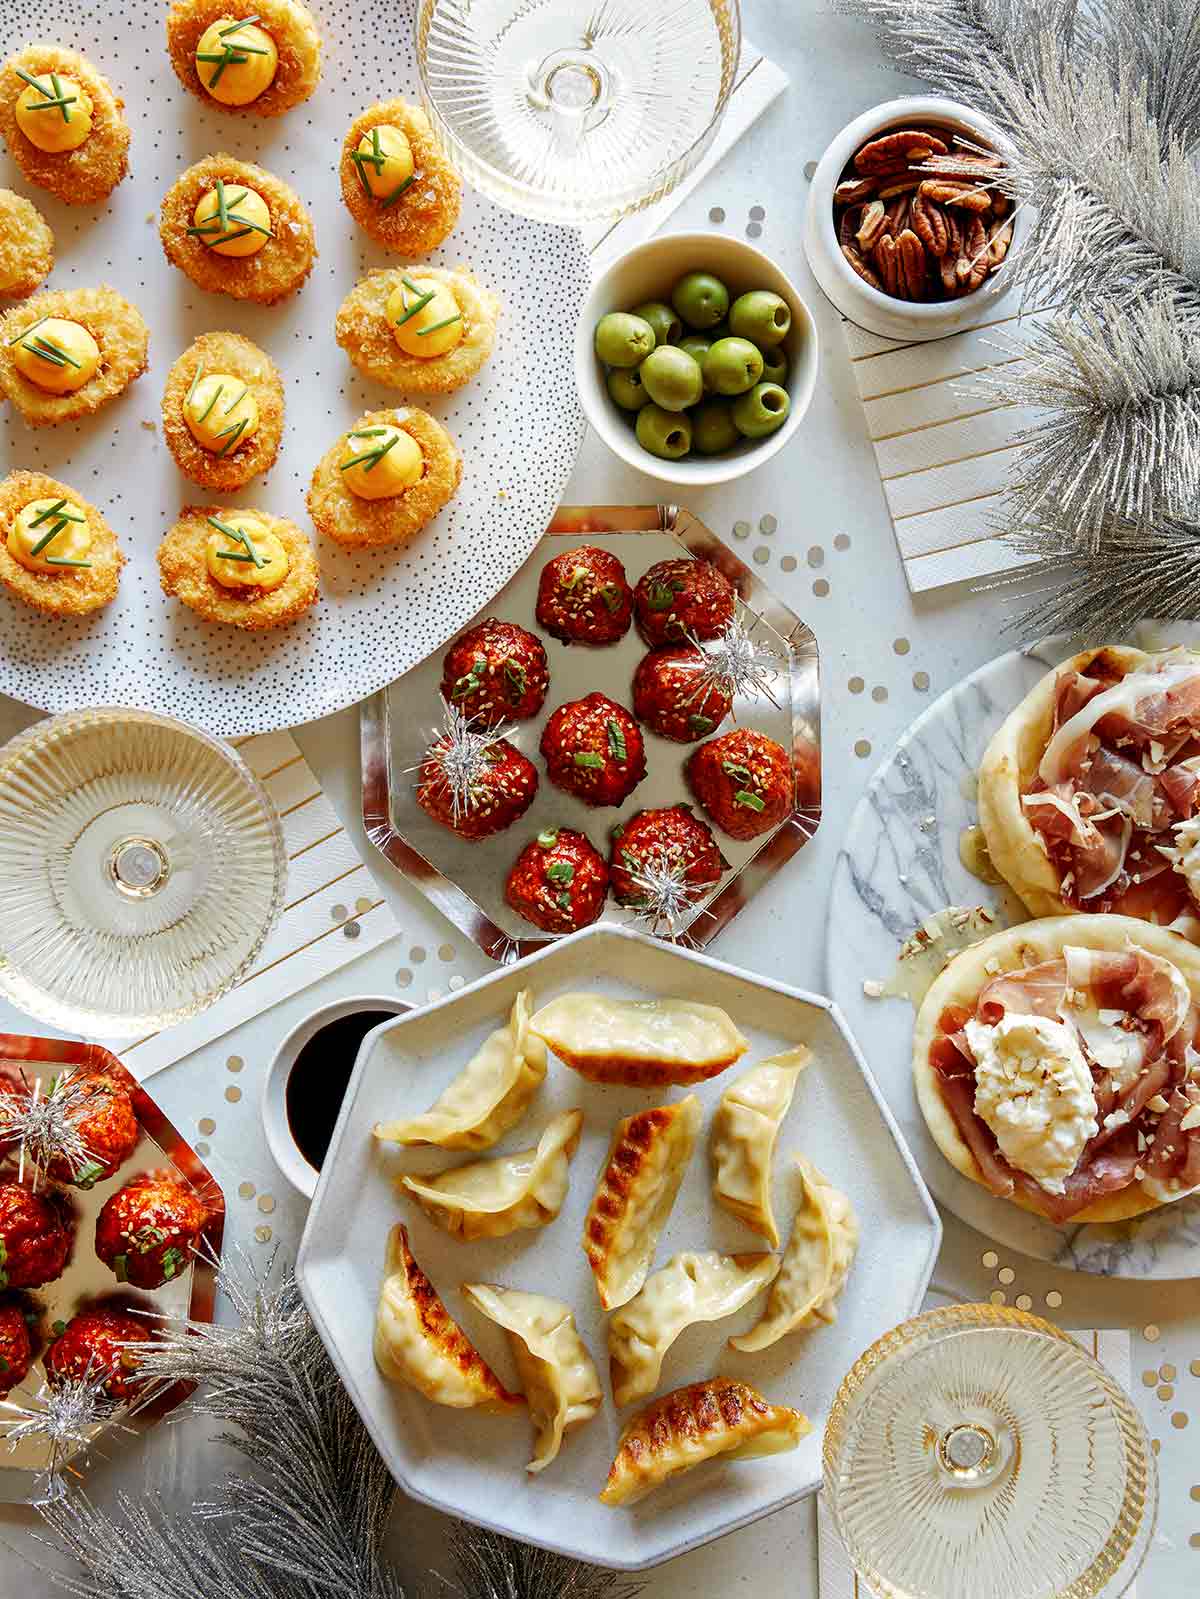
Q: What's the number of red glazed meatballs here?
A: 15